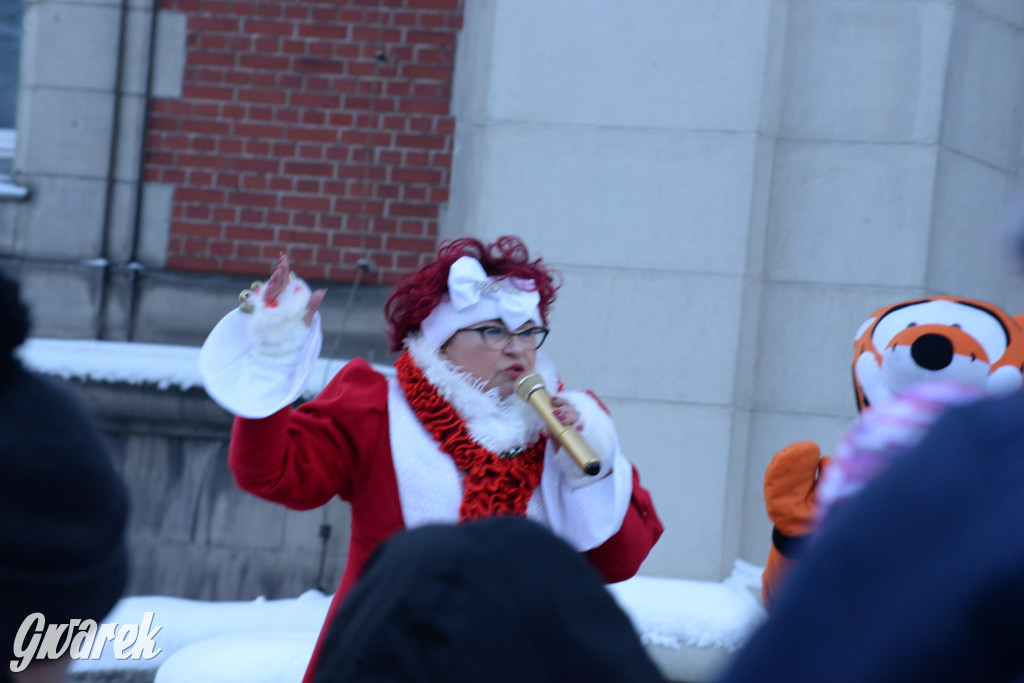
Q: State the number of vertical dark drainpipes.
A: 2